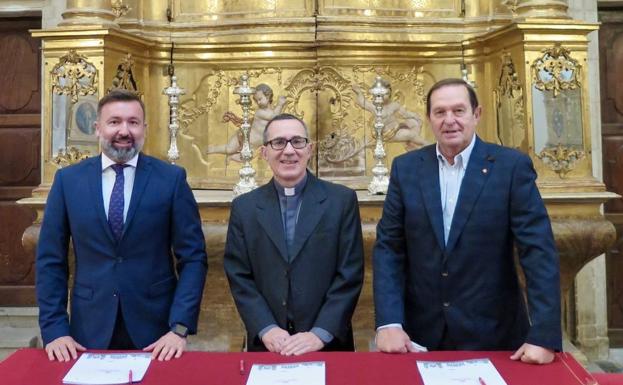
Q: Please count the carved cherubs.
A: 2